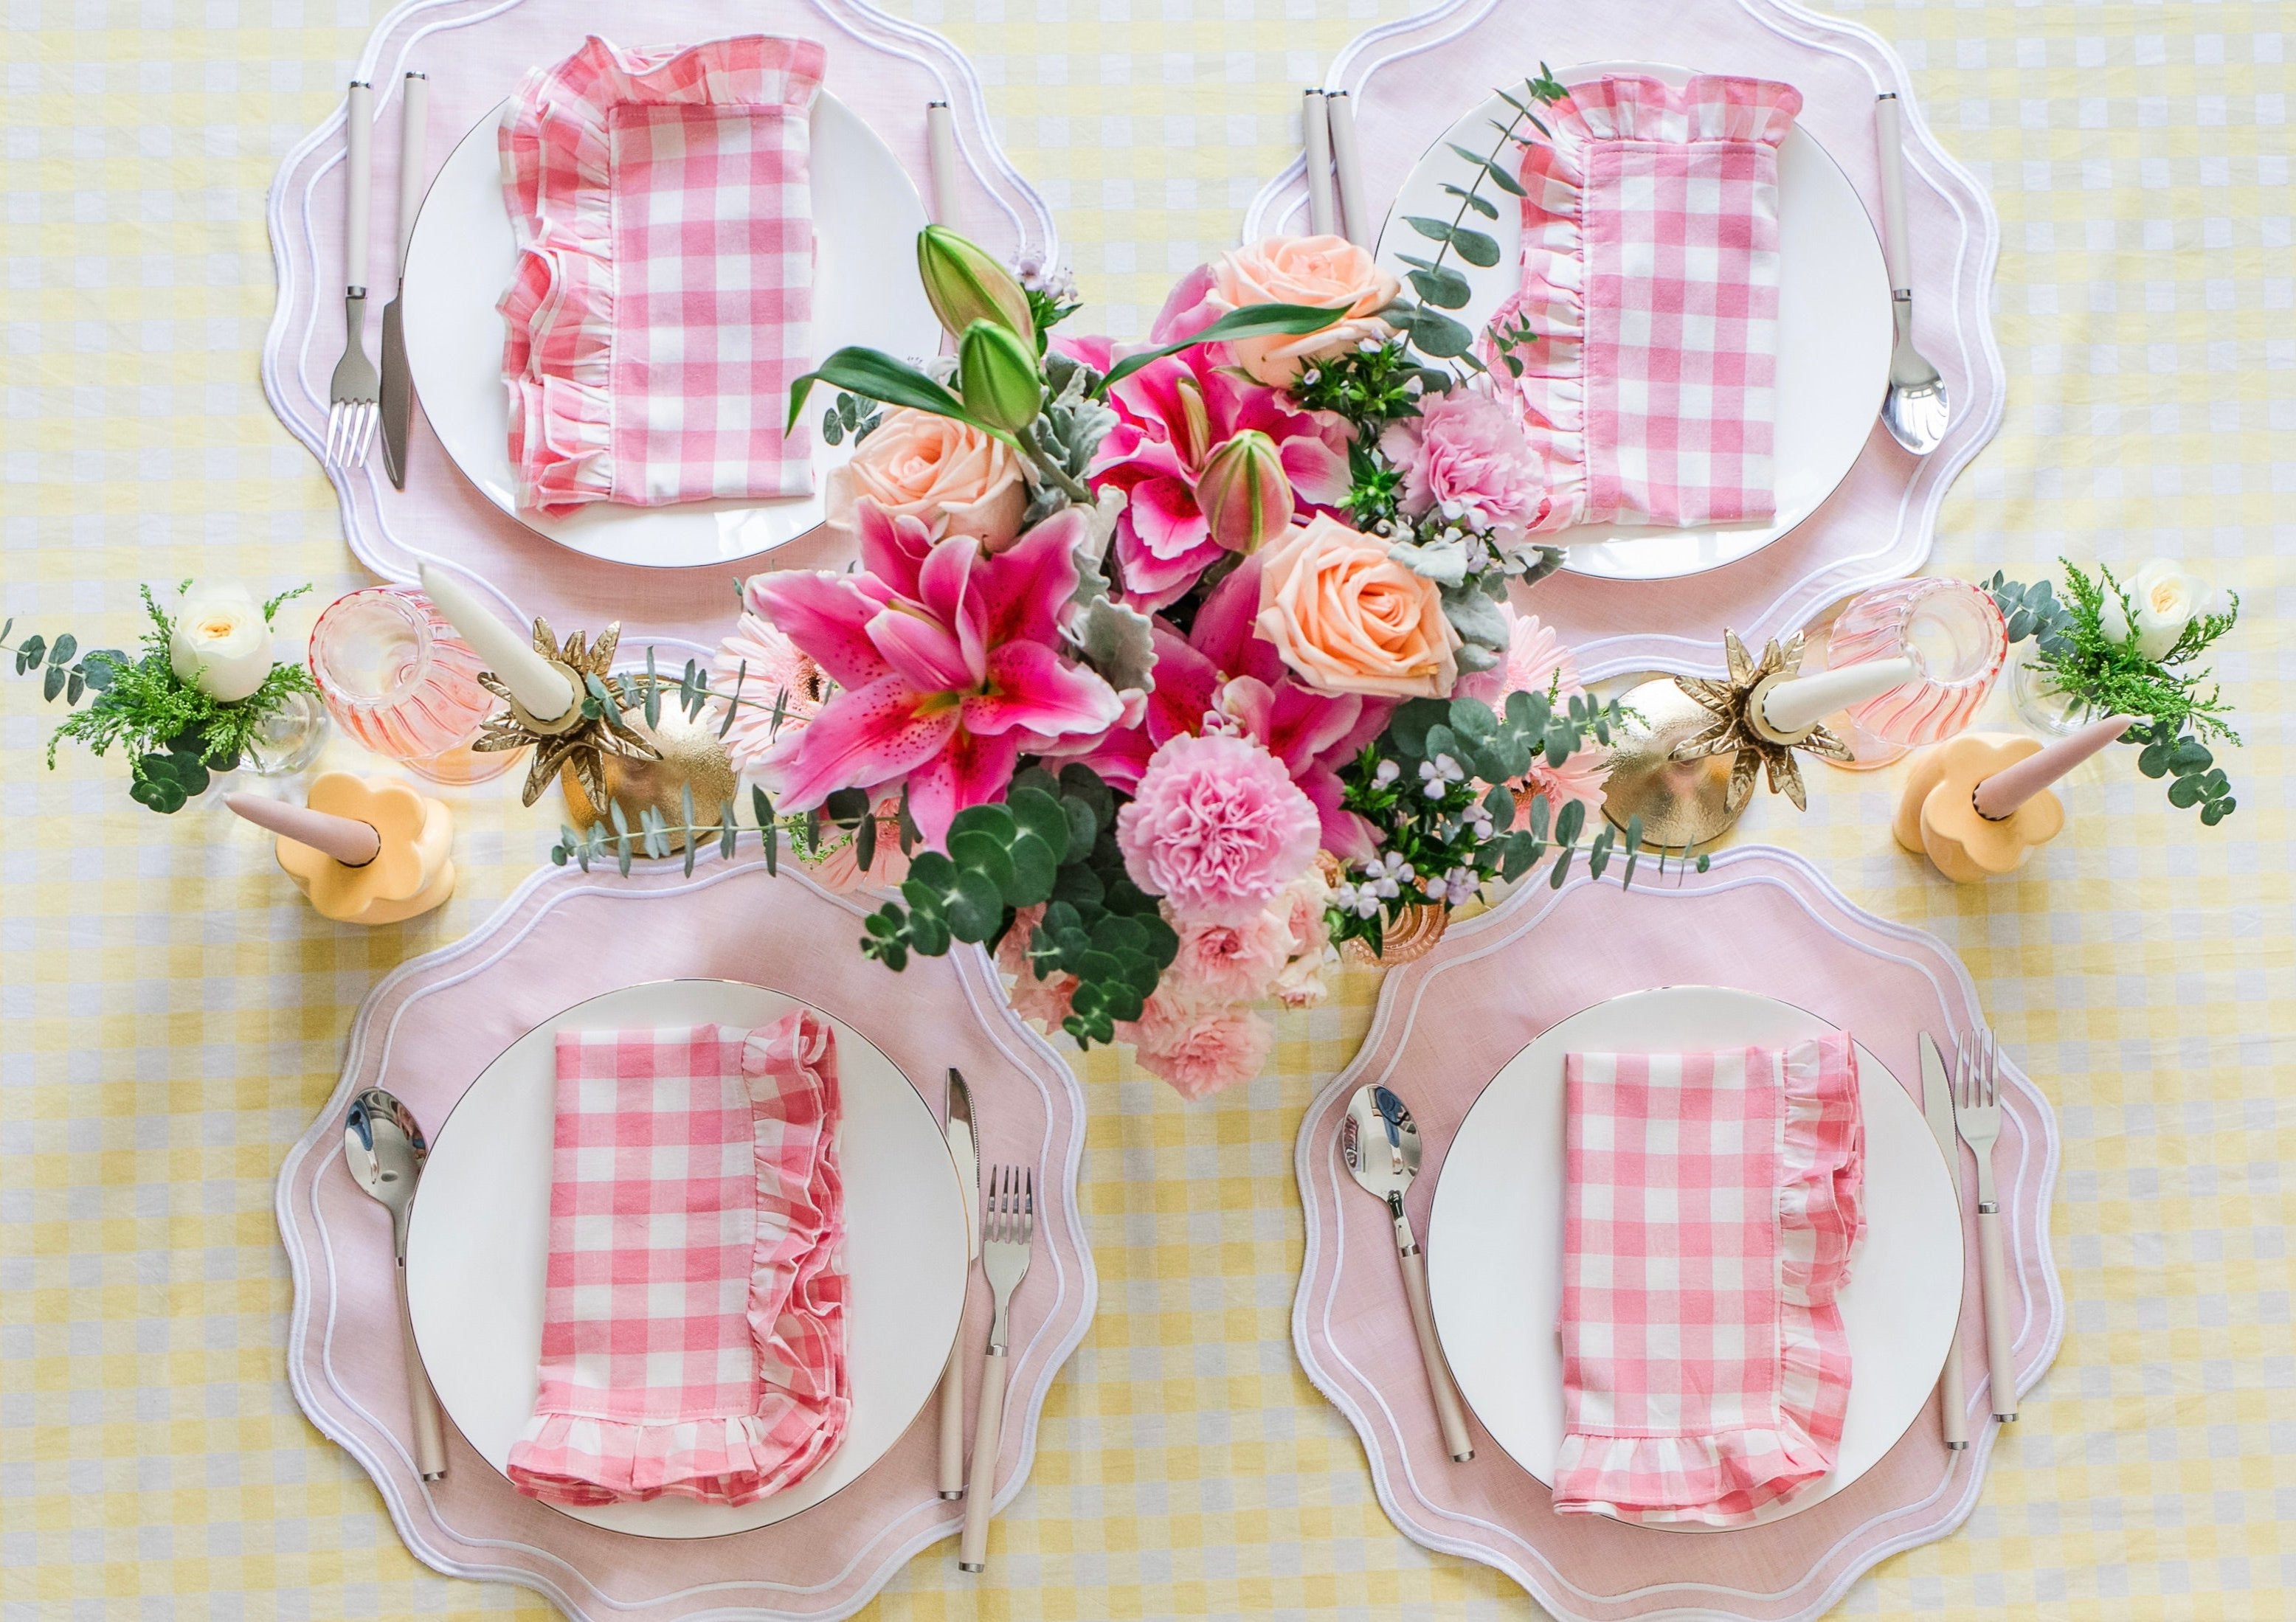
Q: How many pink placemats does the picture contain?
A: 4